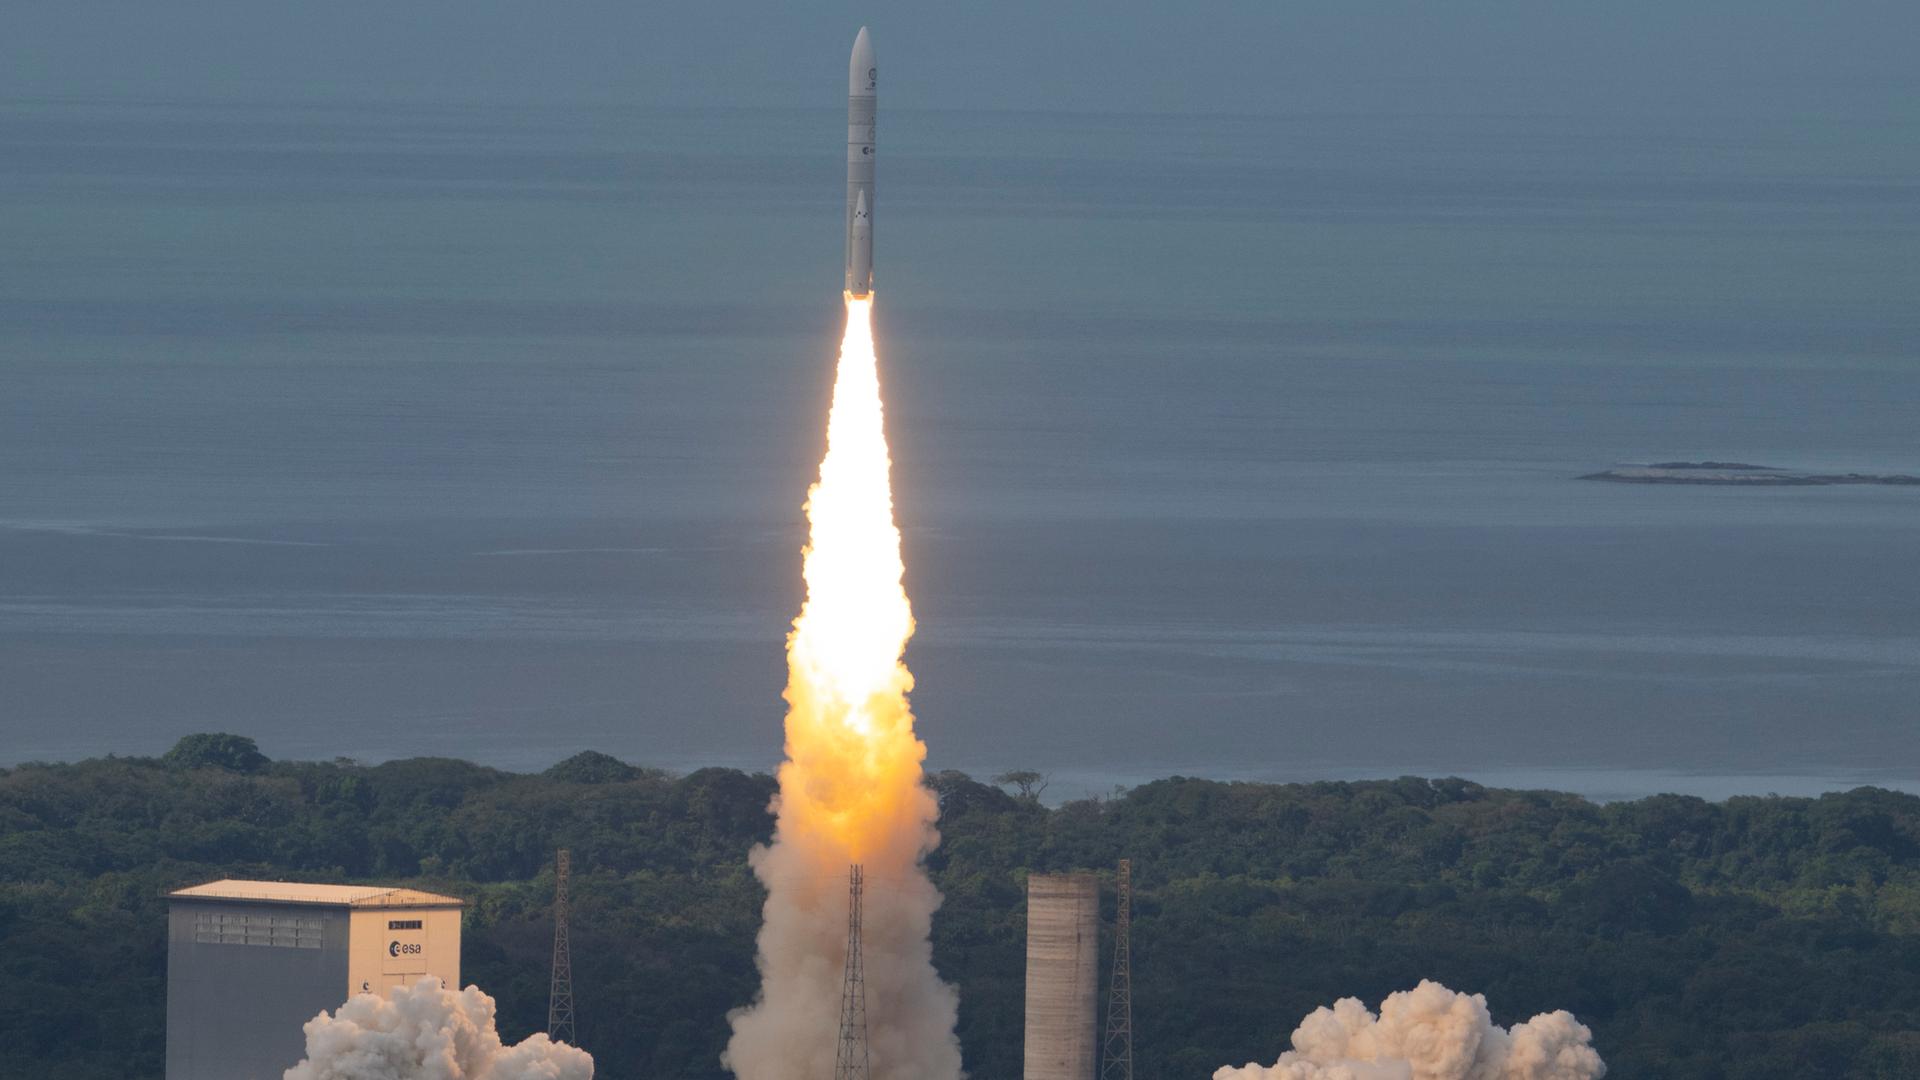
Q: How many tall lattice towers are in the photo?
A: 3